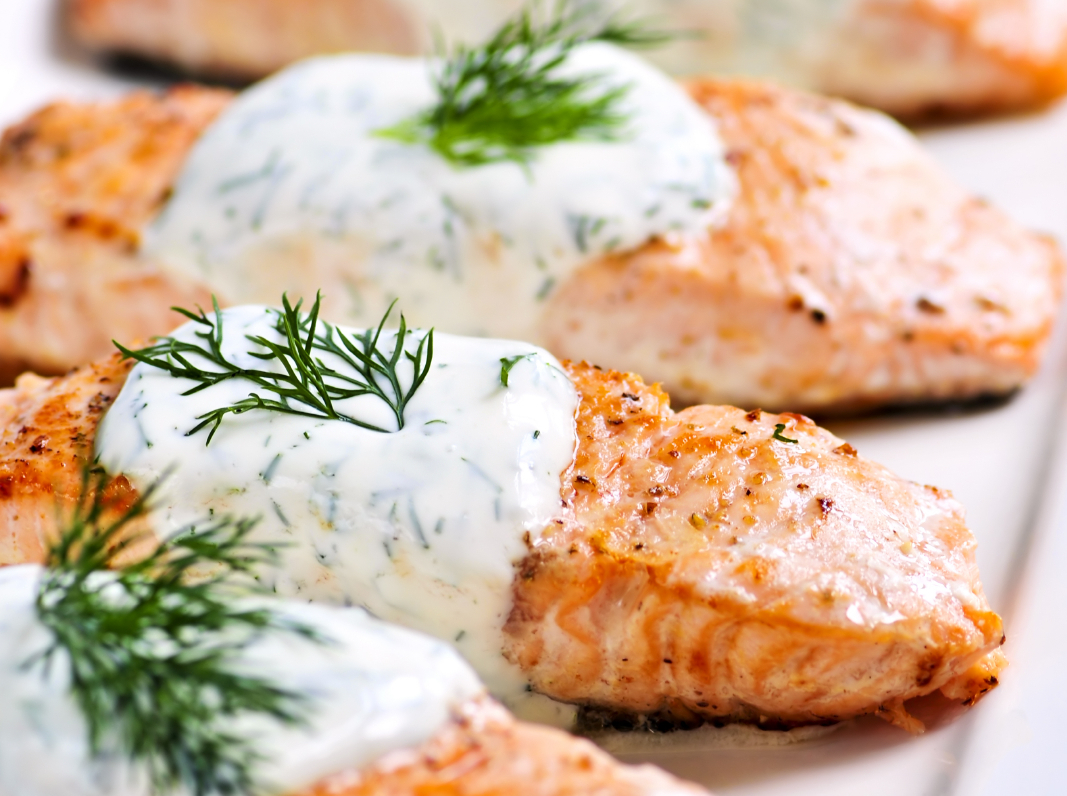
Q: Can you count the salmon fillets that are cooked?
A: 4